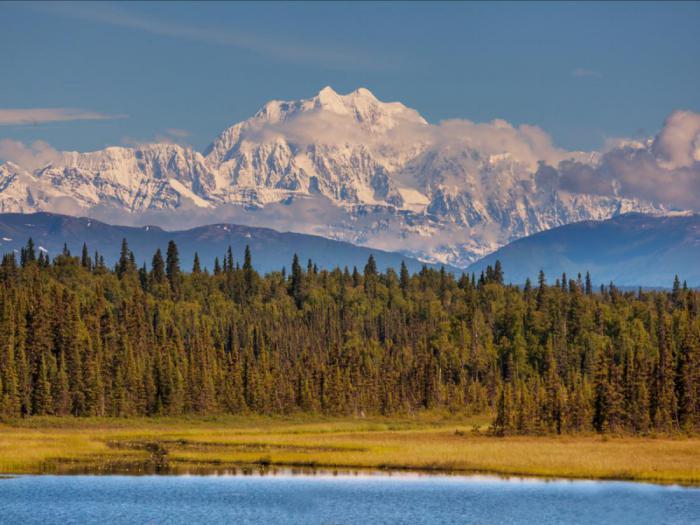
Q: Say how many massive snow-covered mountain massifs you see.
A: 1